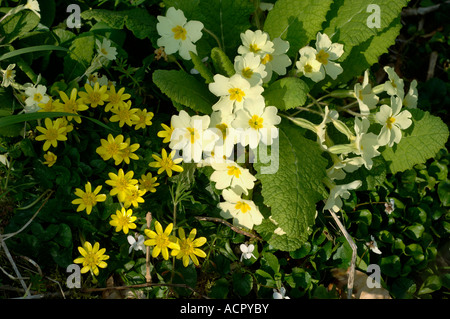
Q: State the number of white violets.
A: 5